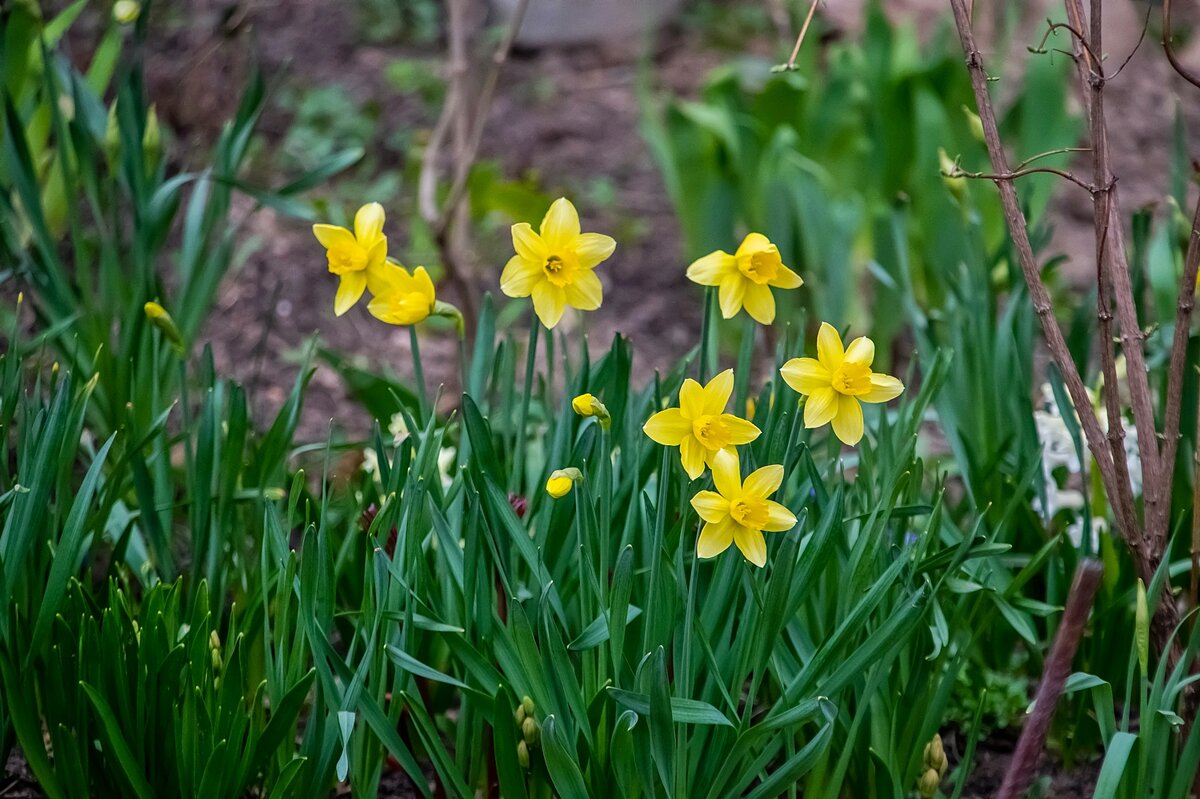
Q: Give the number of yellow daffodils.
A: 7